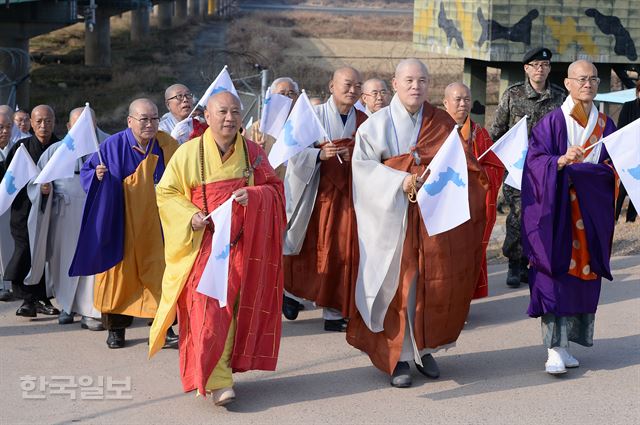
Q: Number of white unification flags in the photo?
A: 9